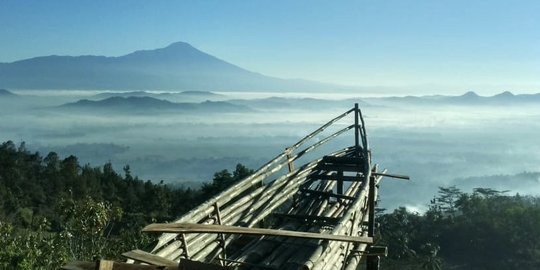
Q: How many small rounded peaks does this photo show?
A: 2